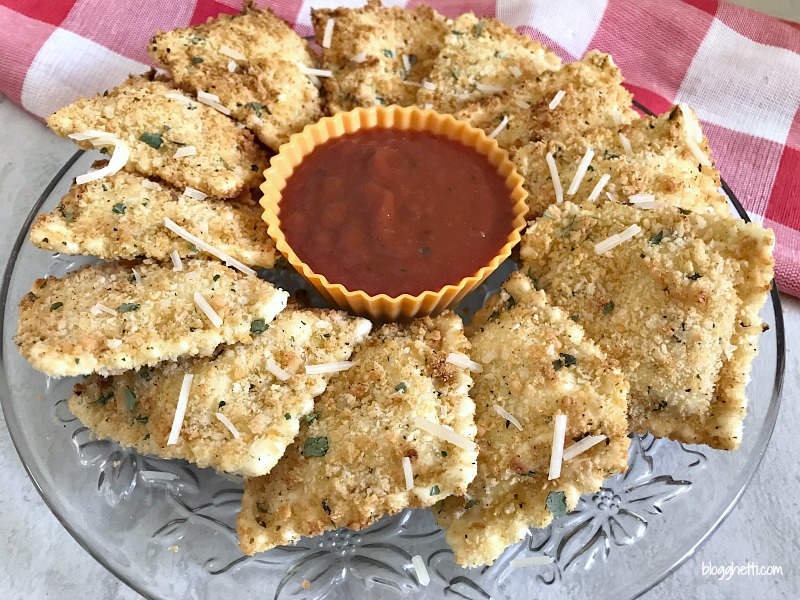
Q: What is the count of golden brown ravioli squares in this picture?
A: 12